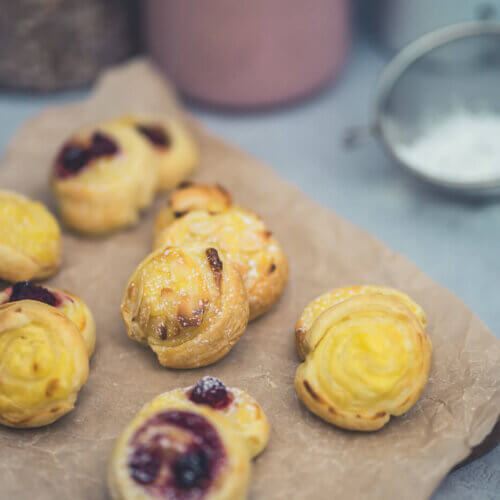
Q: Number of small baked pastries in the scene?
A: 12